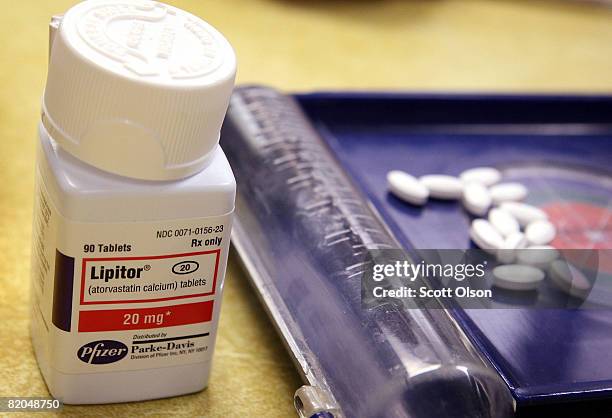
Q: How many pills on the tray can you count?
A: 13